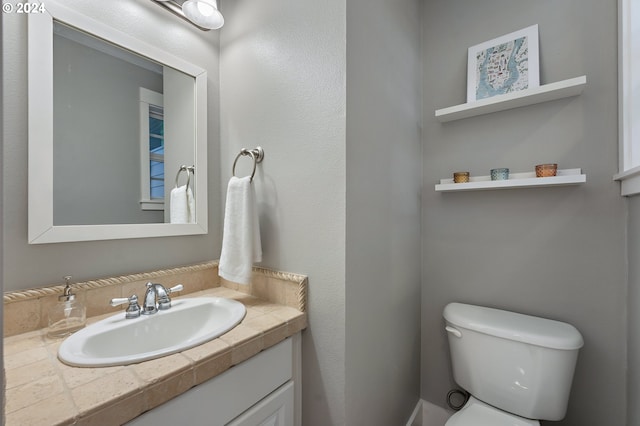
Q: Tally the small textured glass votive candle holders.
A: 3